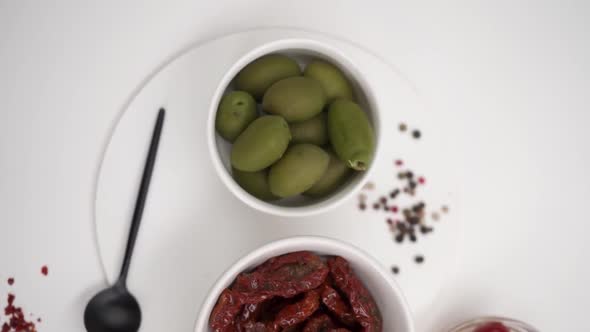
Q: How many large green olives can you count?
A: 10